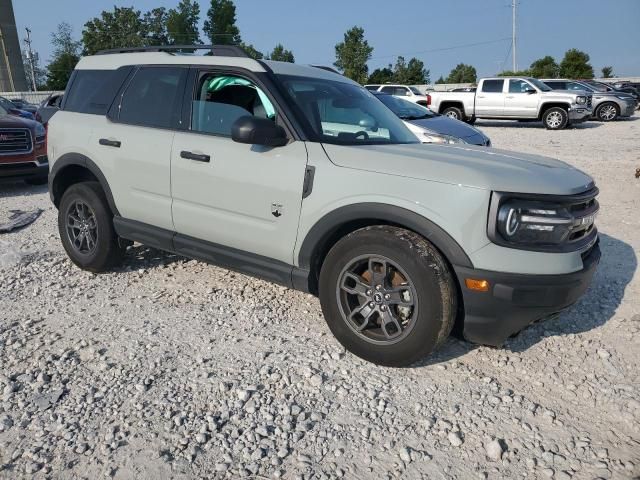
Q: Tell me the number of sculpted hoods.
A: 1